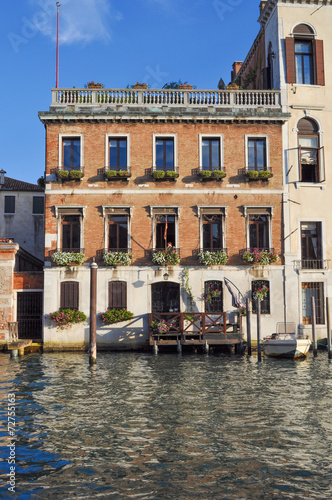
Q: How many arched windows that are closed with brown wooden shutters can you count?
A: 2